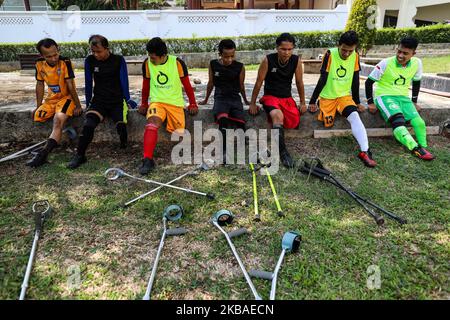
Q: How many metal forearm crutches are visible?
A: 12